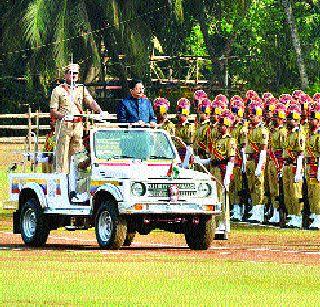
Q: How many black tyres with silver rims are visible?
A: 2